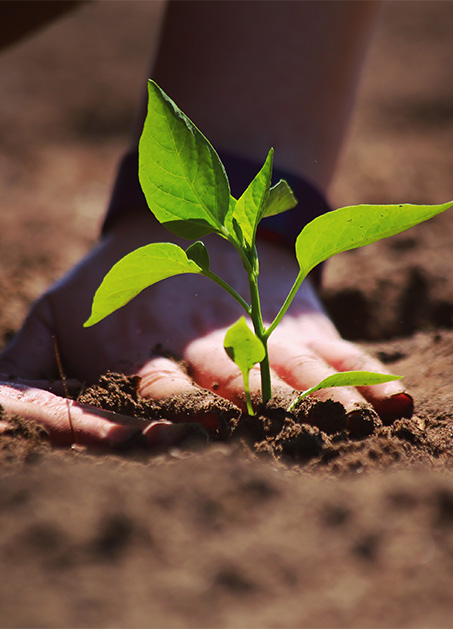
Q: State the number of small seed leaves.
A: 2